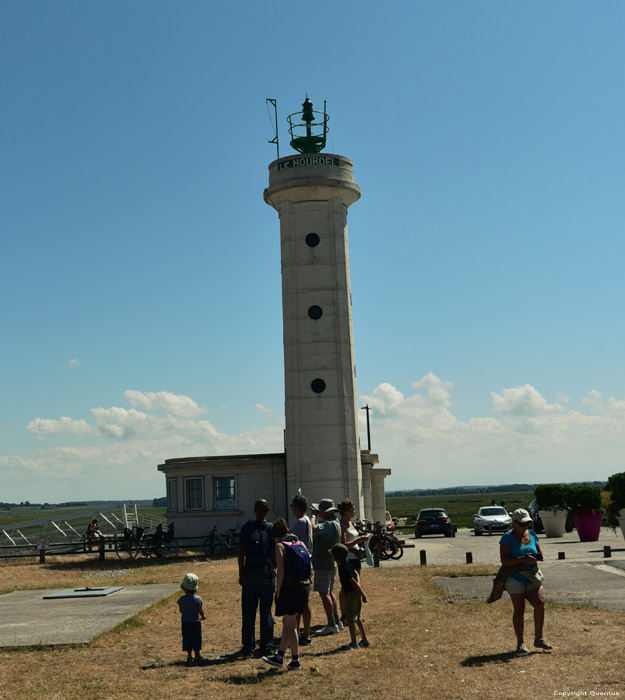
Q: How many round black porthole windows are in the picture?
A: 3